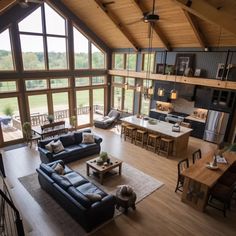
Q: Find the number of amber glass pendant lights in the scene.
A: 5